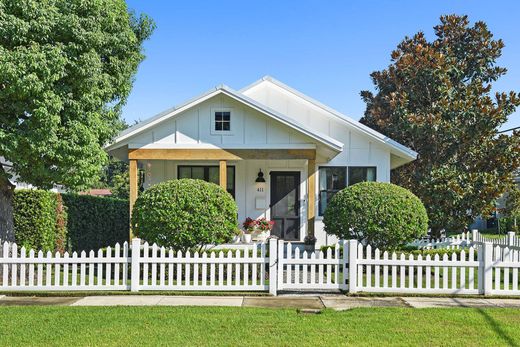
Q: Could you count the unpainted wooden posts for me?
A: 3